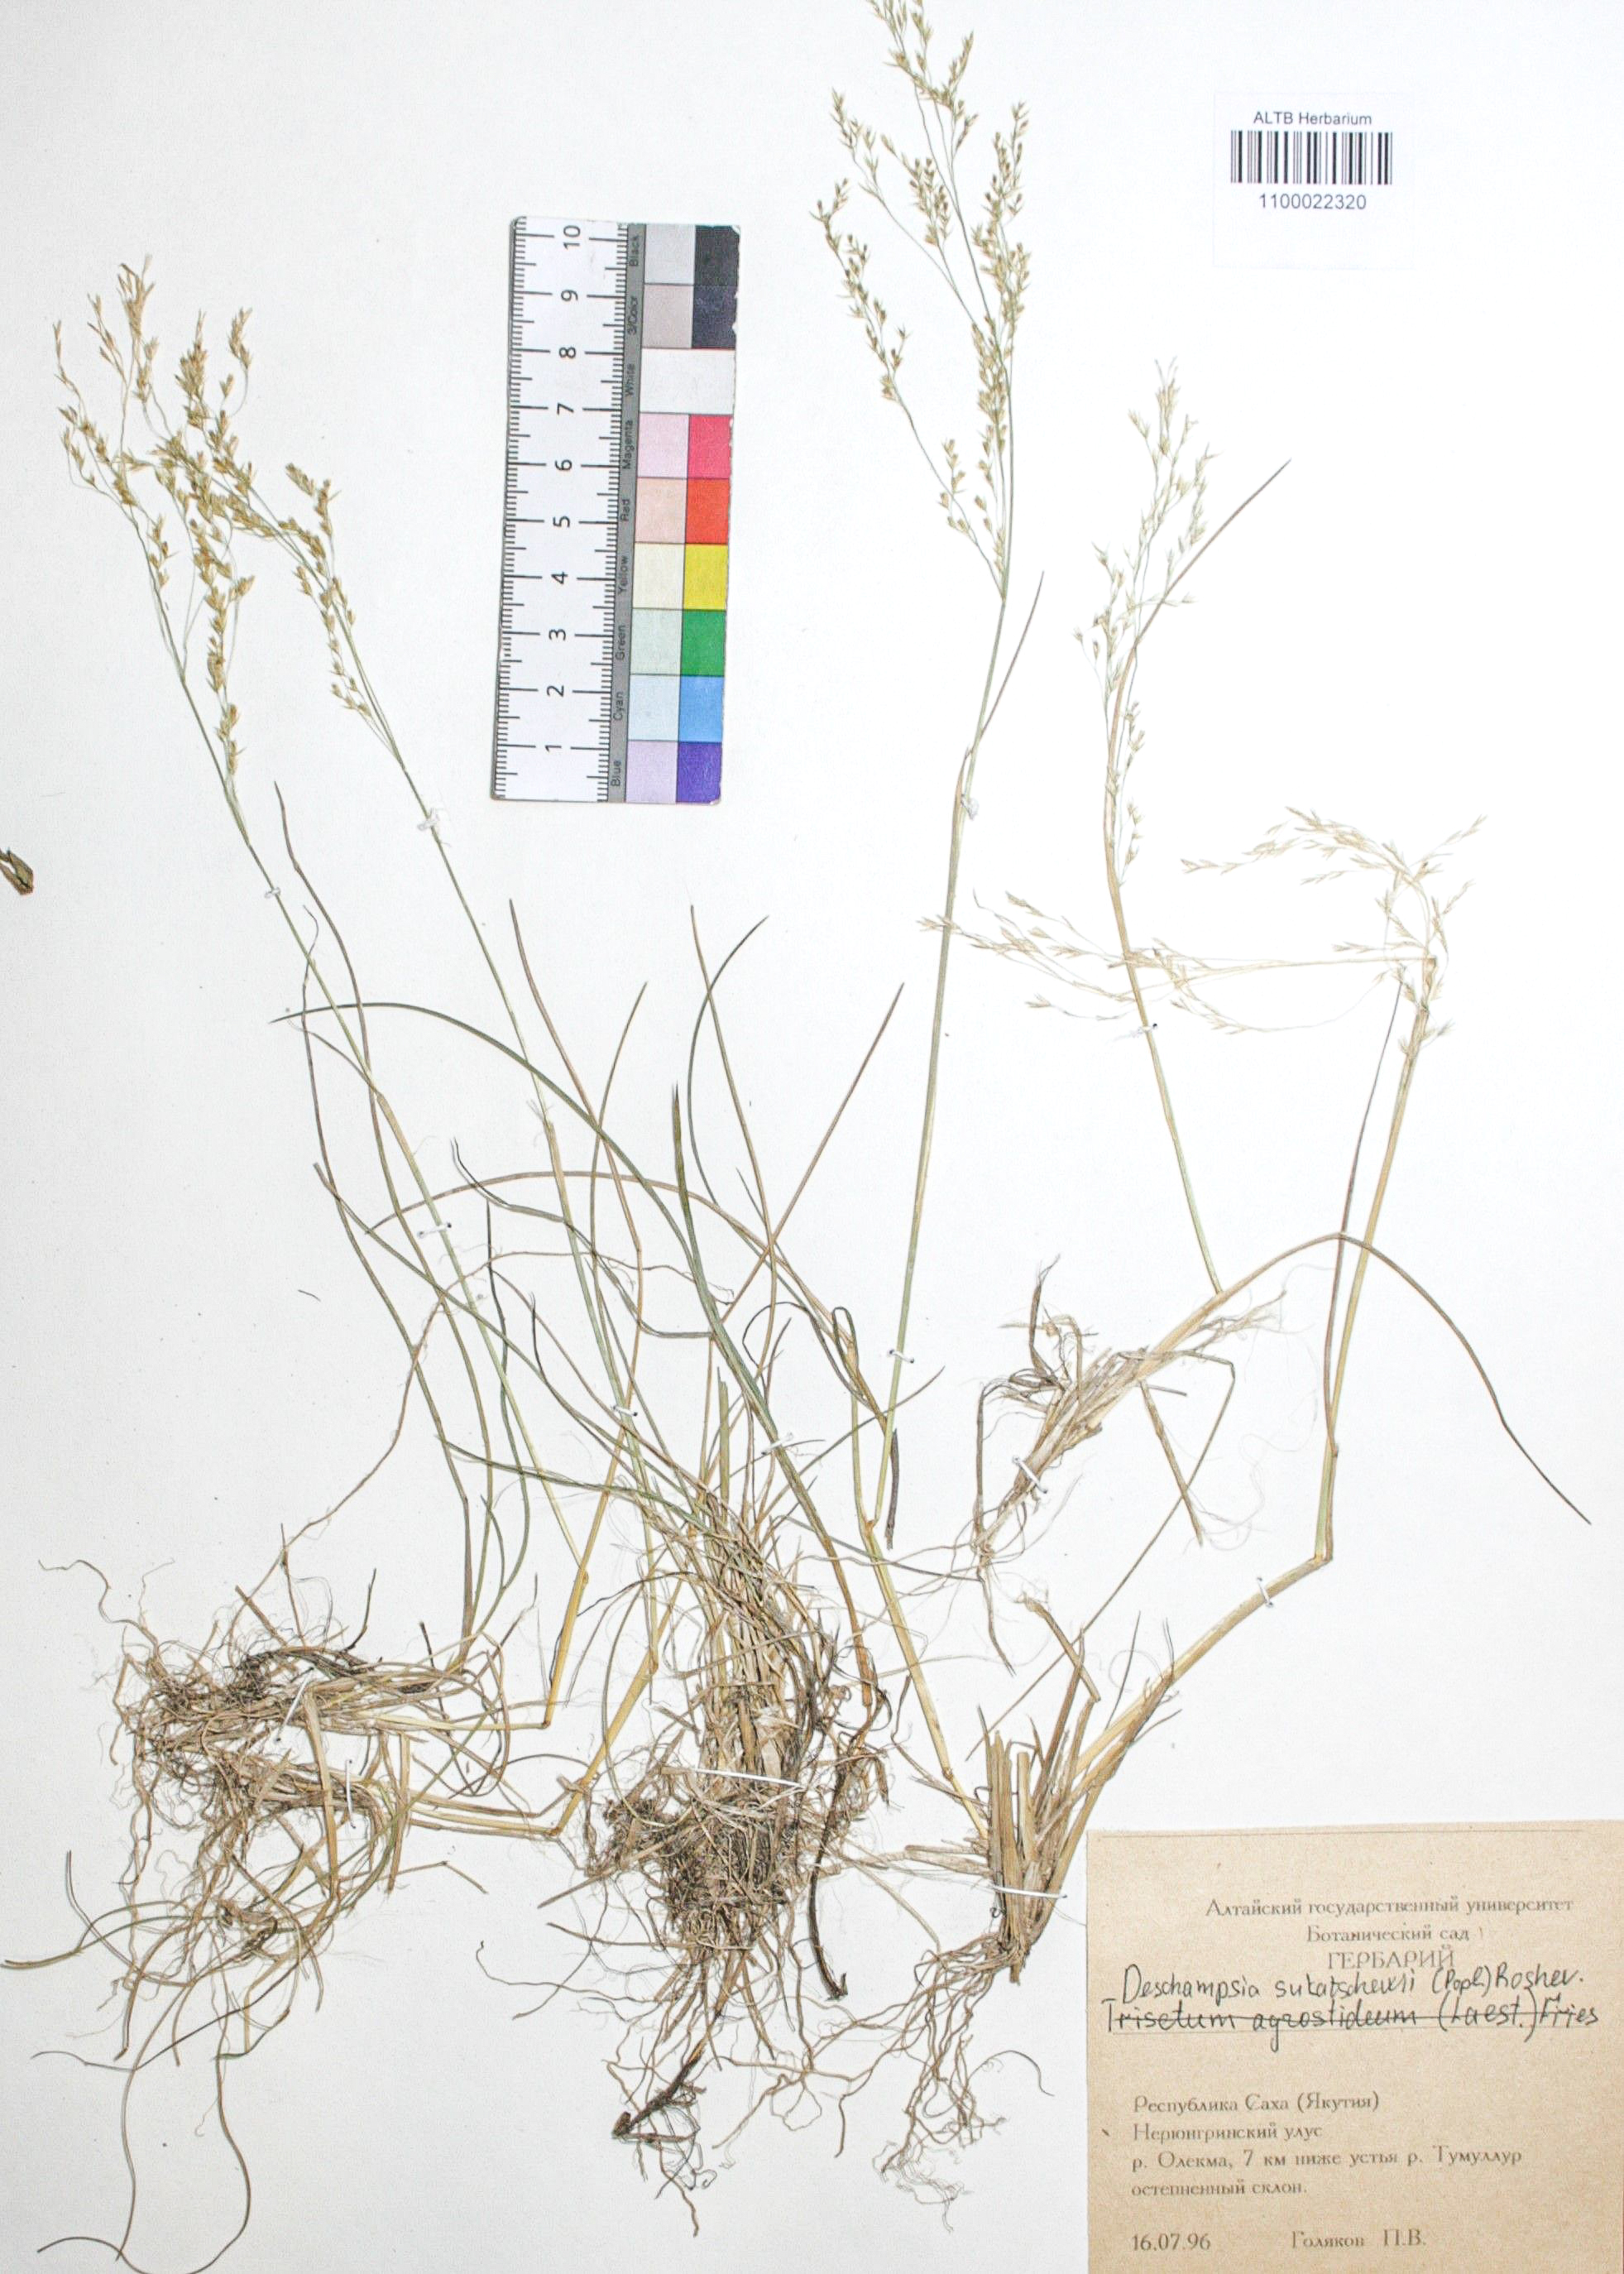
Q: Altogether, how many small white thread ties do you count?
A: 14